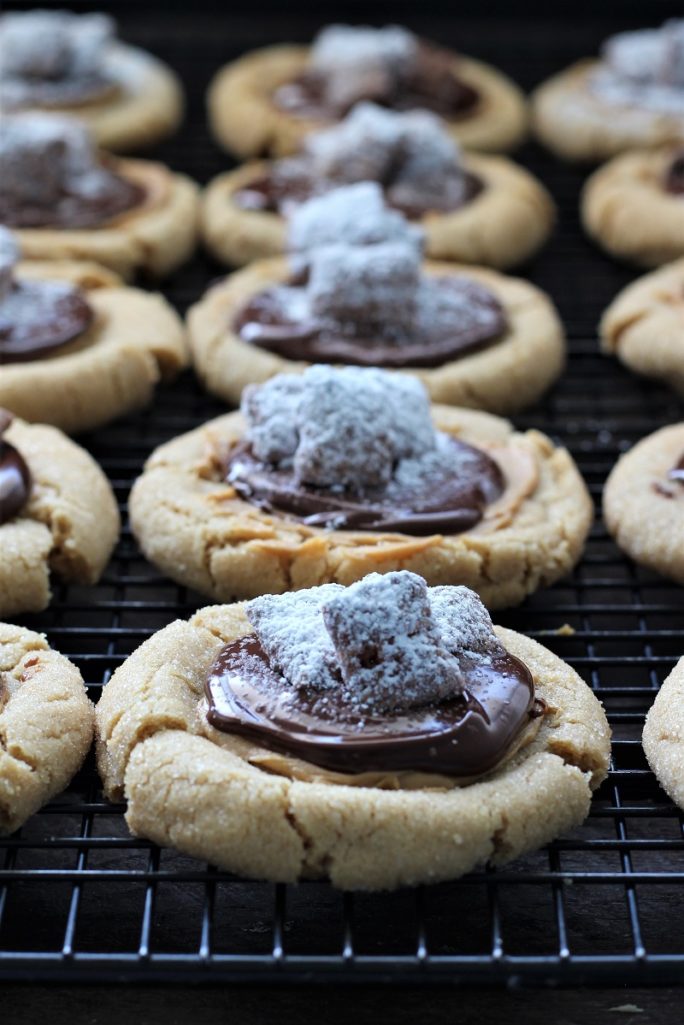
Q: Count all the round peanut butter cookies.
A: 15